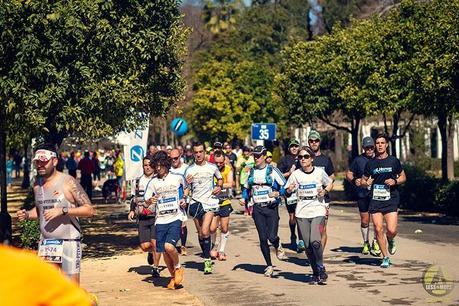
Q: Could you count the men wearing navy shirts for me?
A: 4